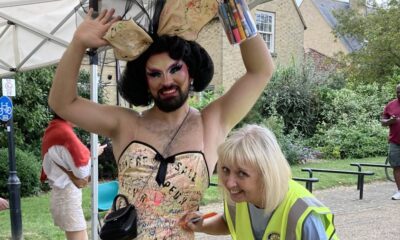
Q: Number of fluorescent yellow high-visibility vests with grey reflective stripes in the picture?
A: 1